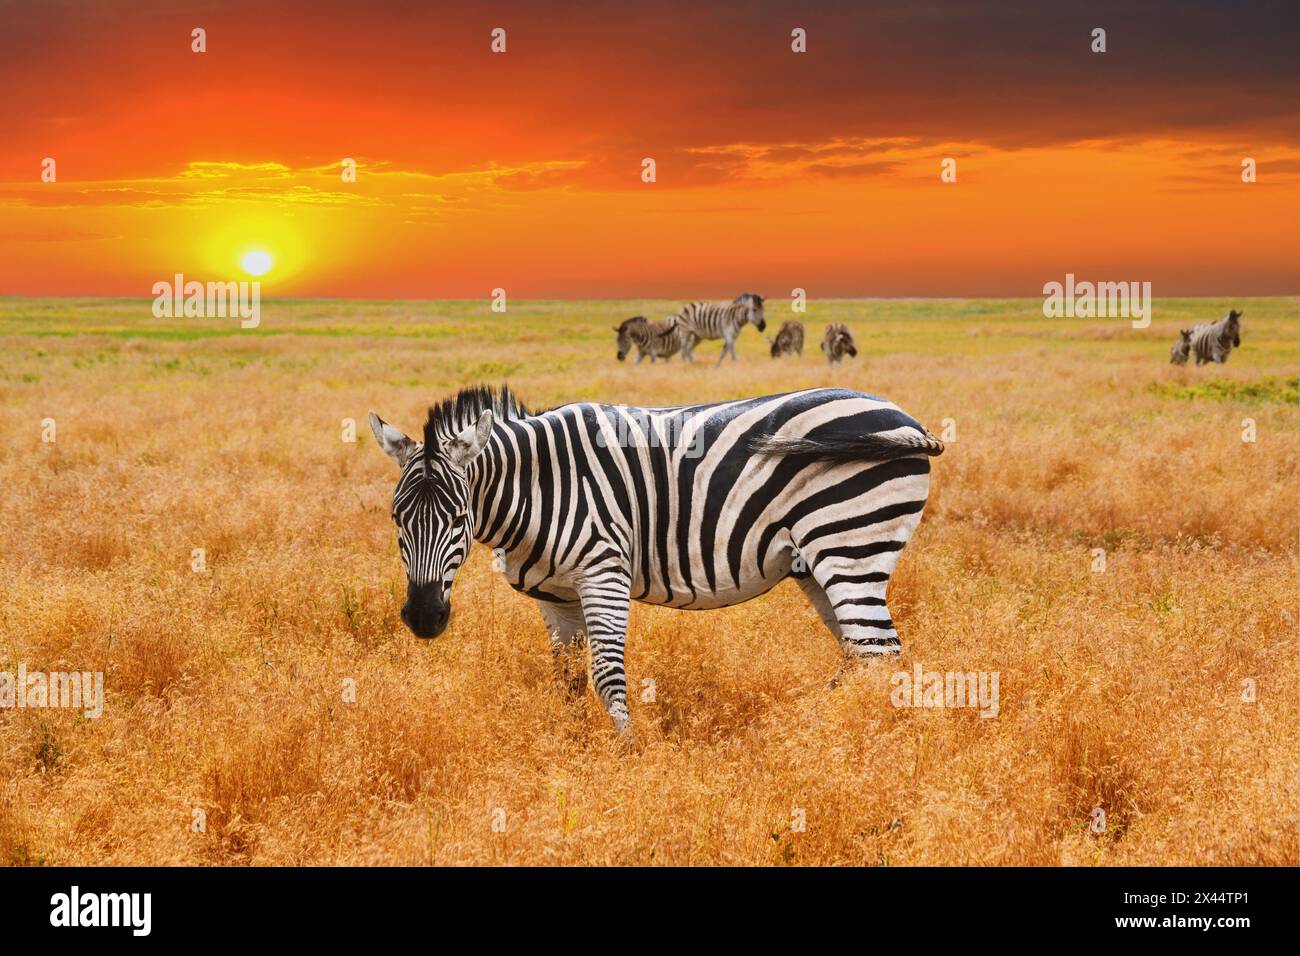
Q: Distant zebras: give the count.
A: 6